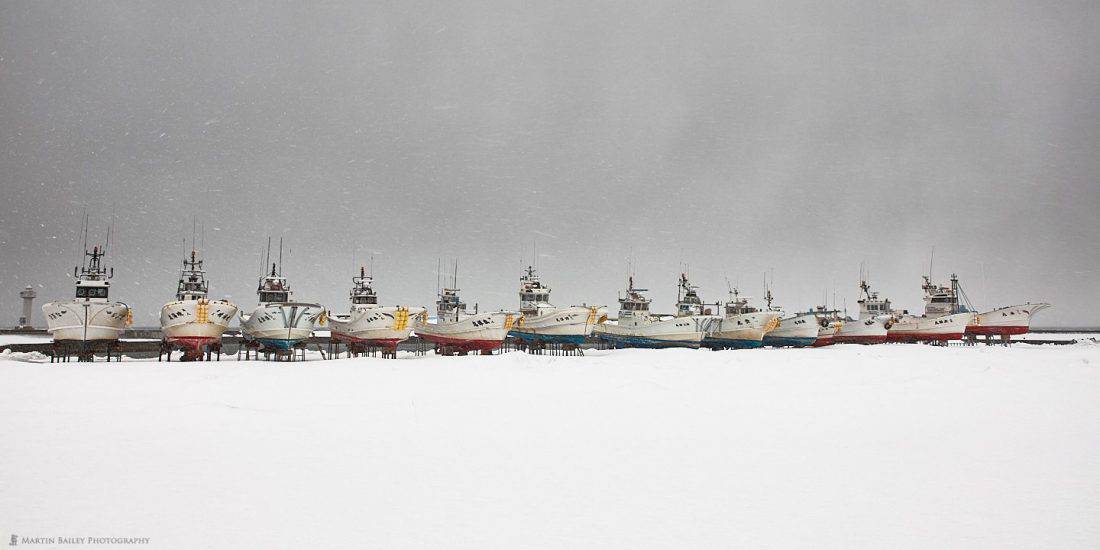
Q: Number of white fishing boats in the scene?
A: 13